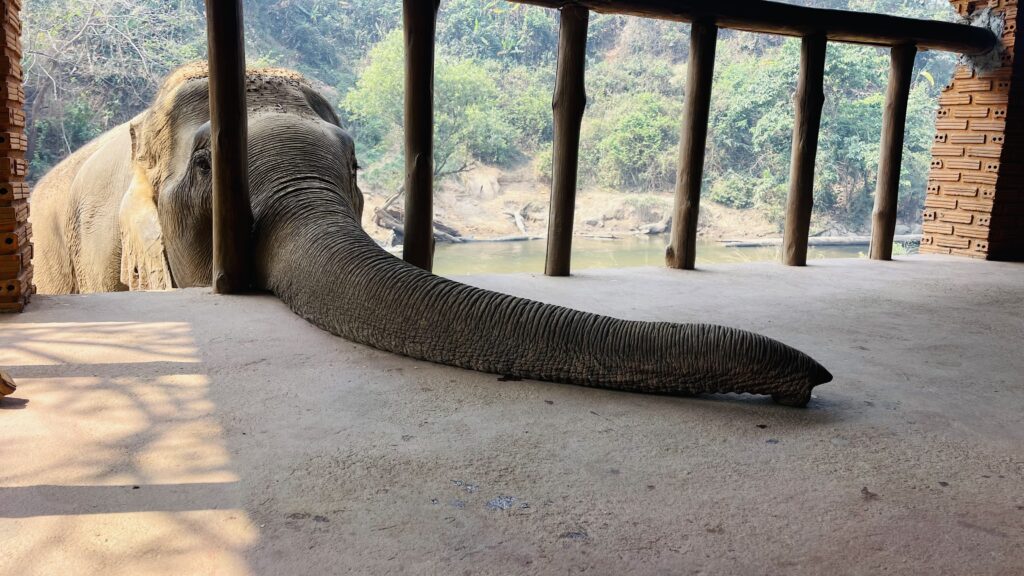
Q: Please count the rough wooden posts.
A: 6